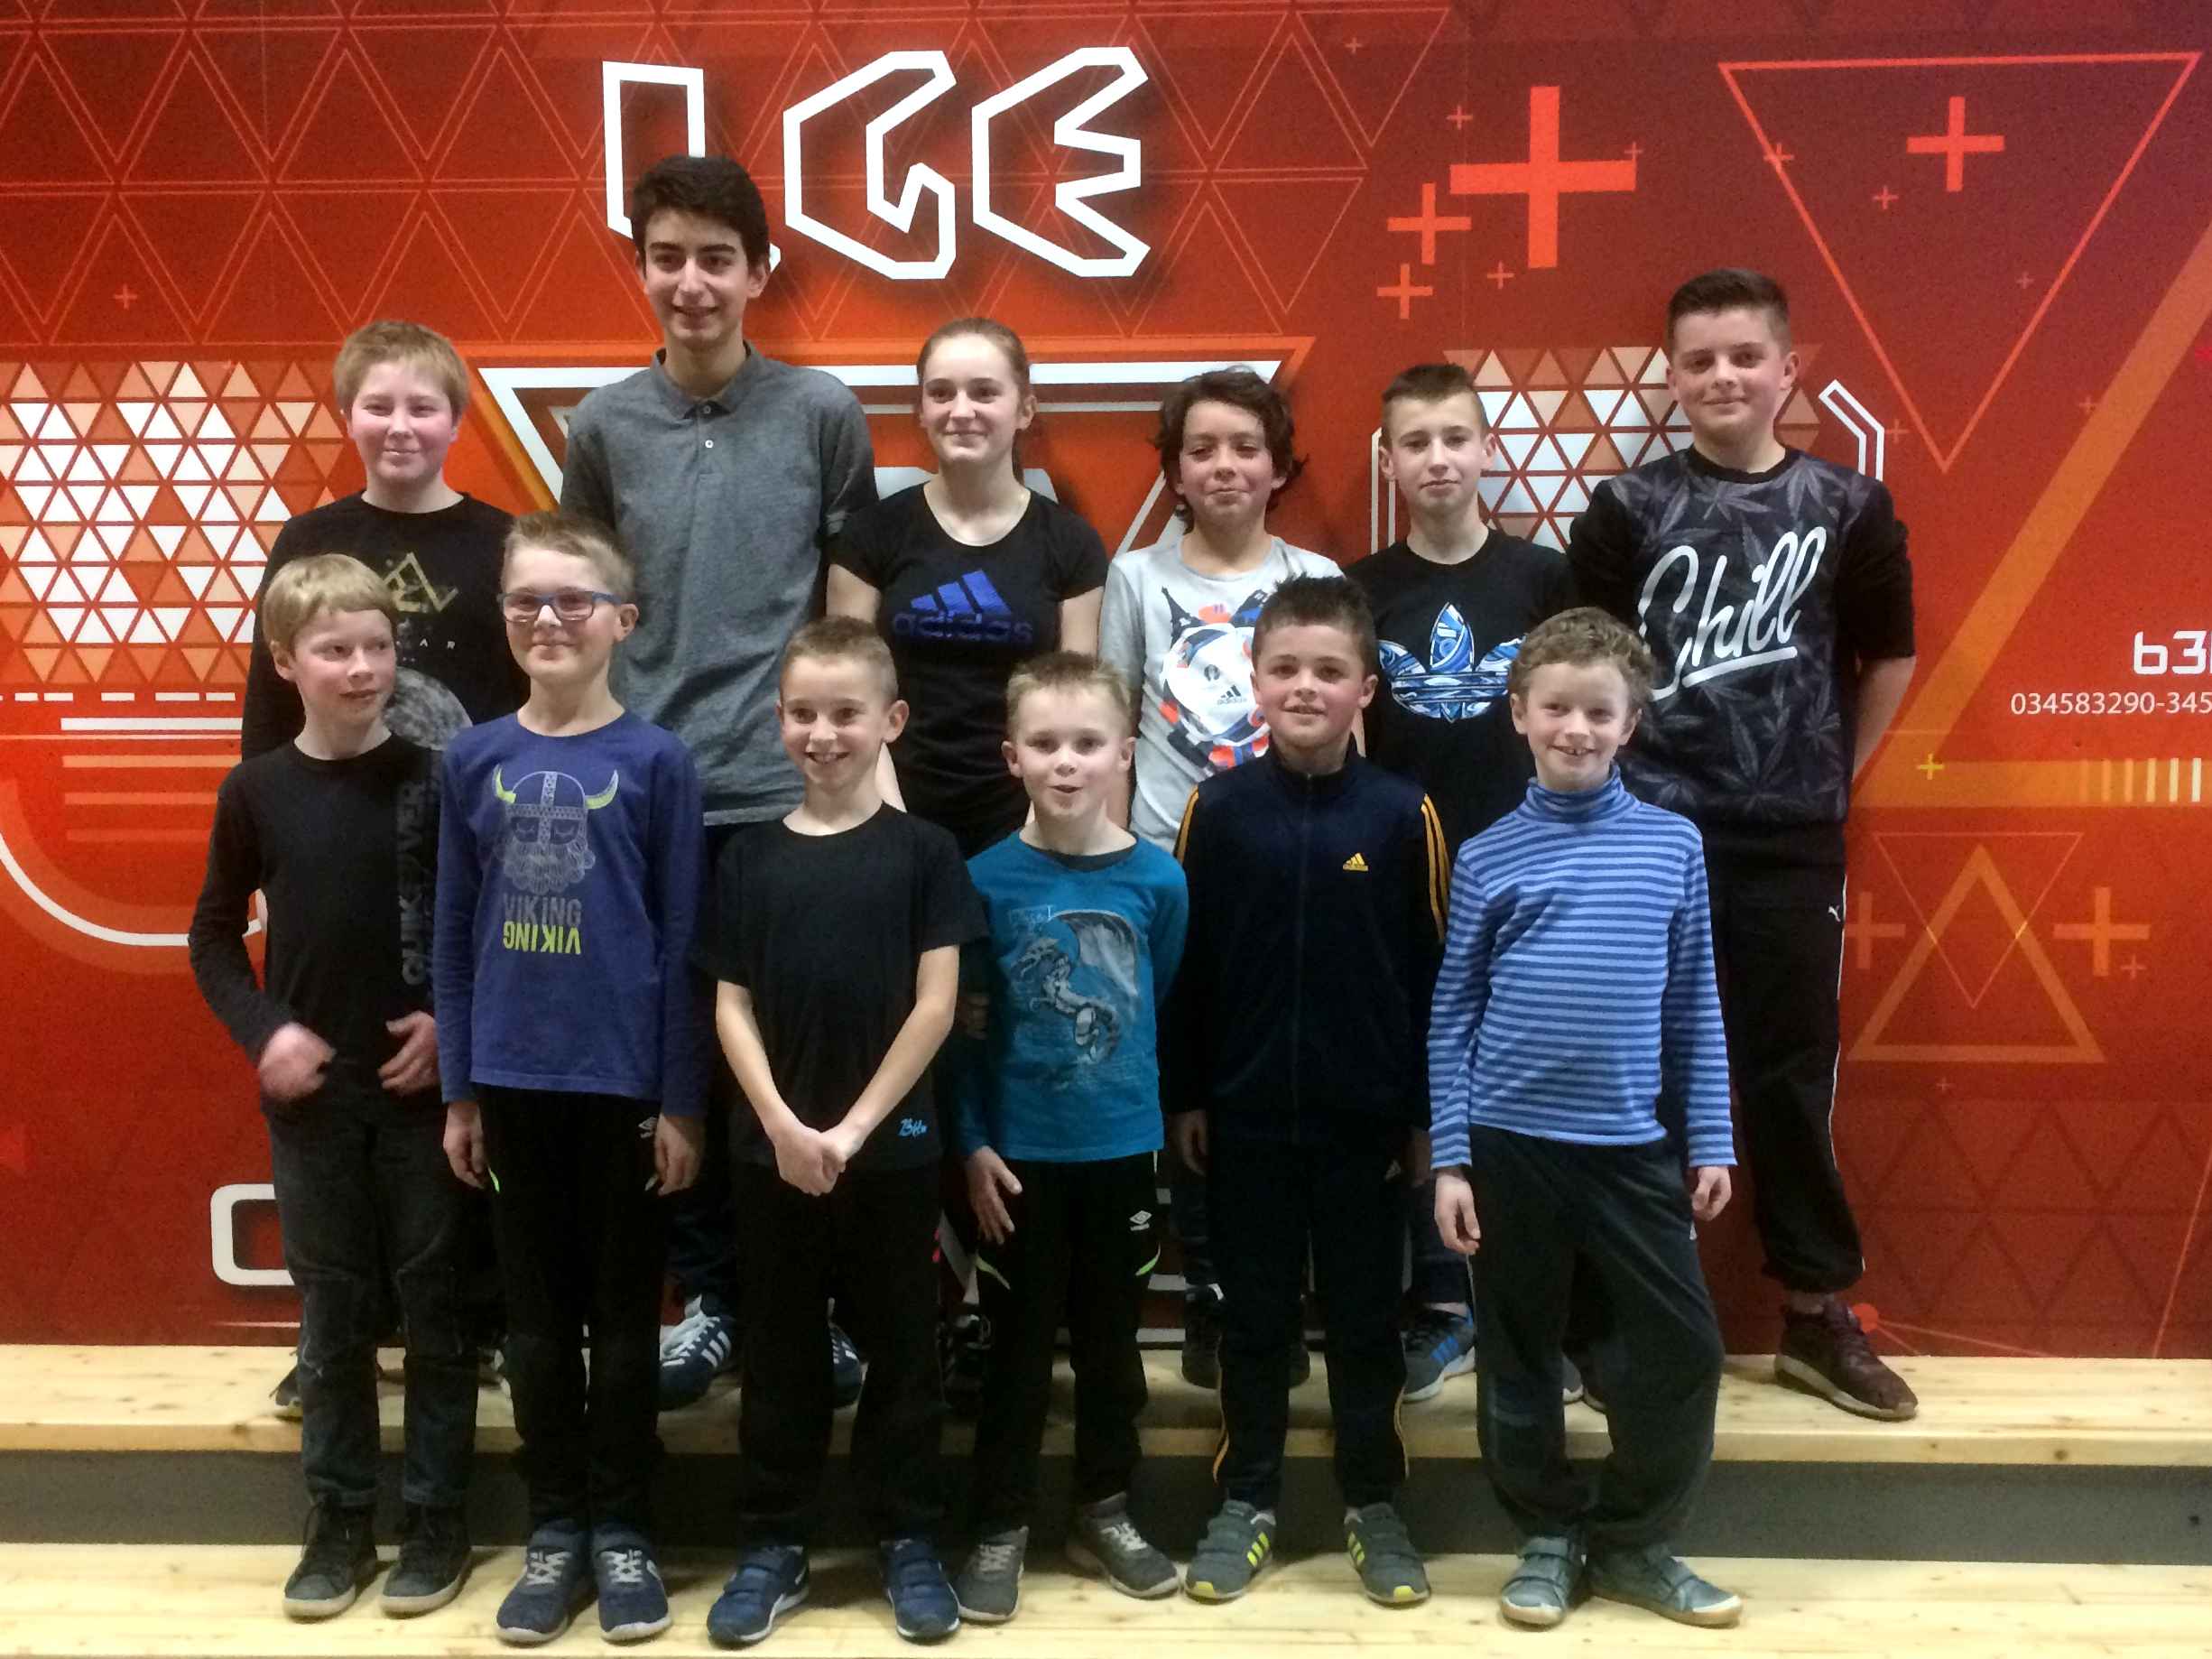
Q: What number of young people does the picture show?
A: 12